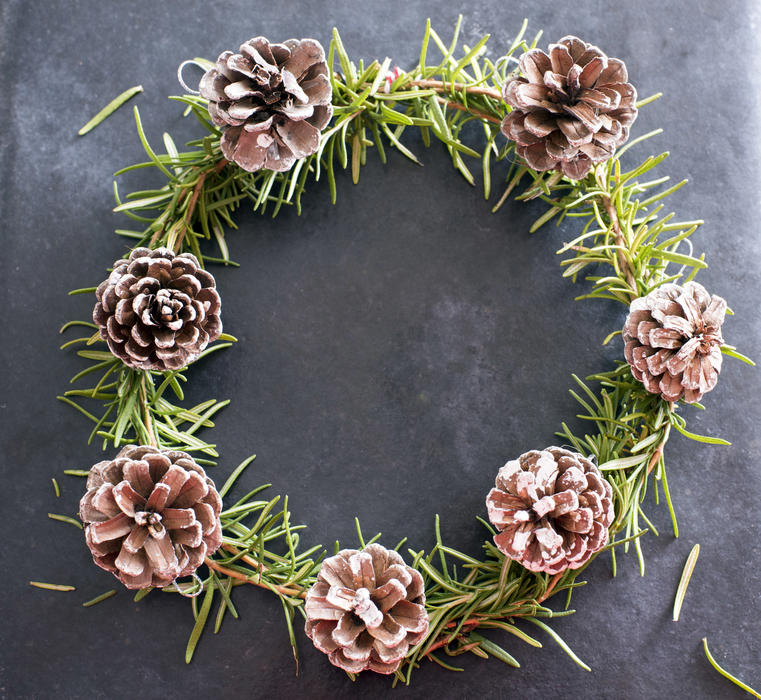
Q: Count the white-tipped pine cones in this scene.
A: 7